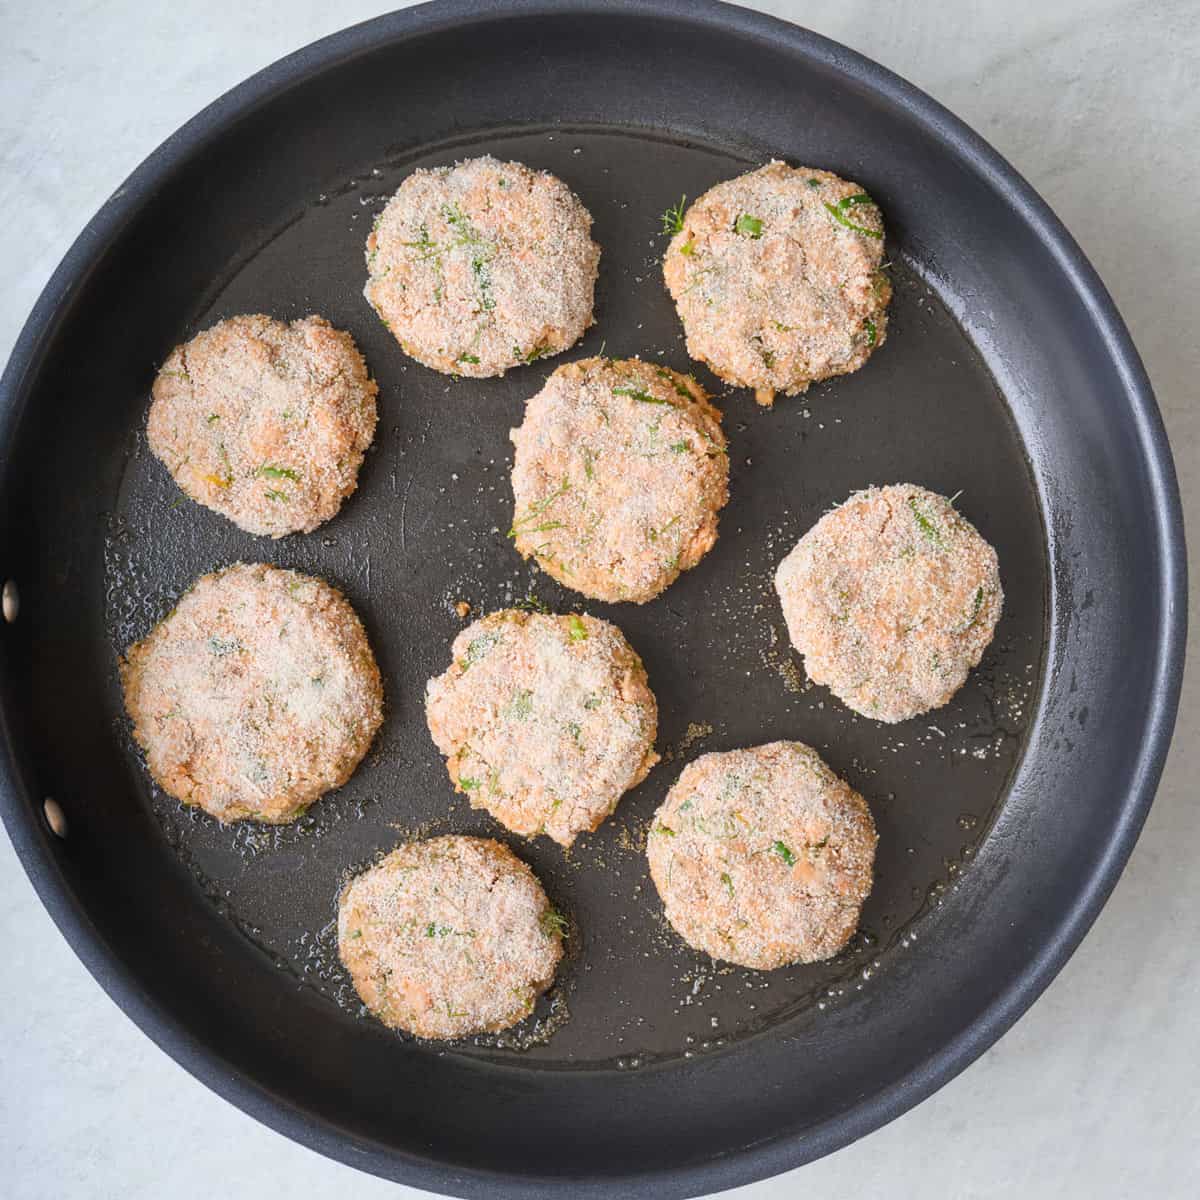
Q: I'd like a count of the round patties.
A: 9